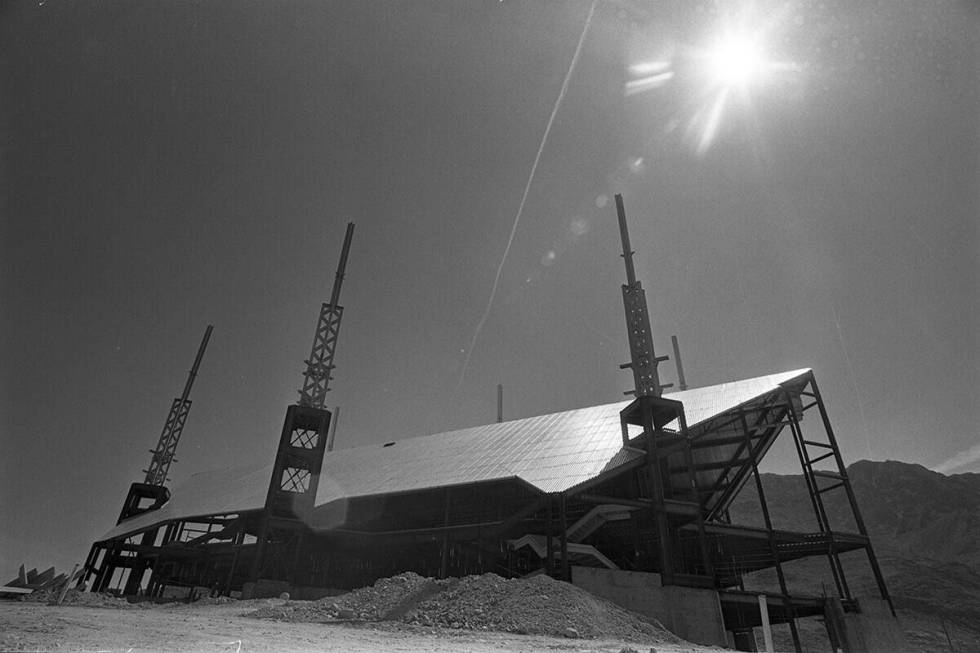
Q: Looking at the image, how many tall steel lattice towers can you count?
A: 3